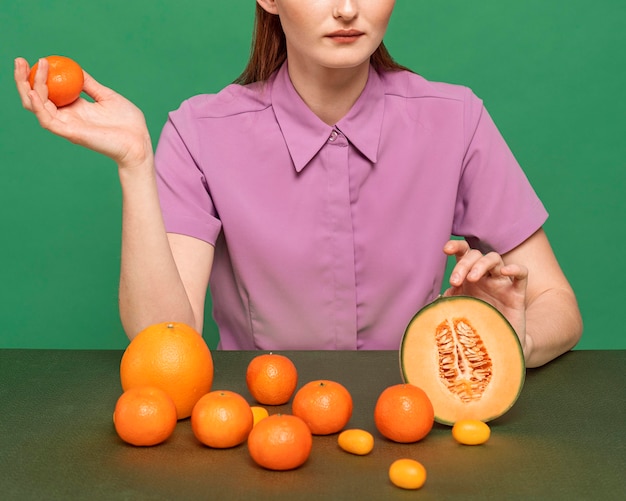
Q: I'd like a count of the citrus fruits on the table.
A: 11